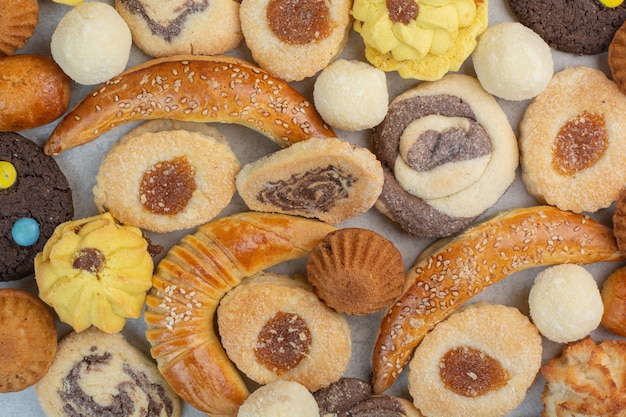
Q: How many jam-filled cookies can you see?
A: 5